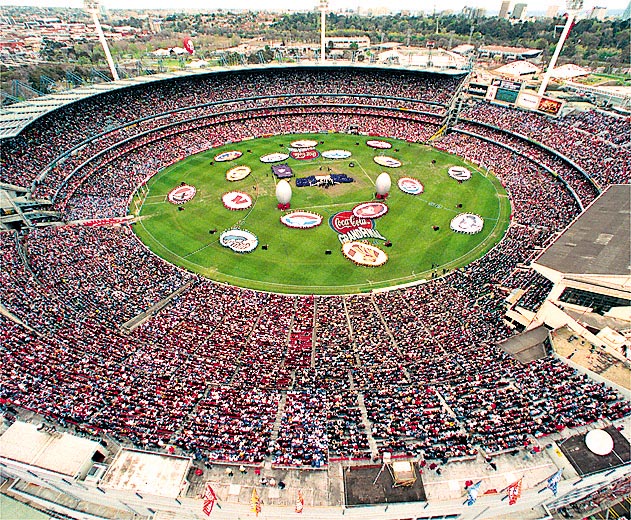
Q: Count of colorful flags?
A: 6